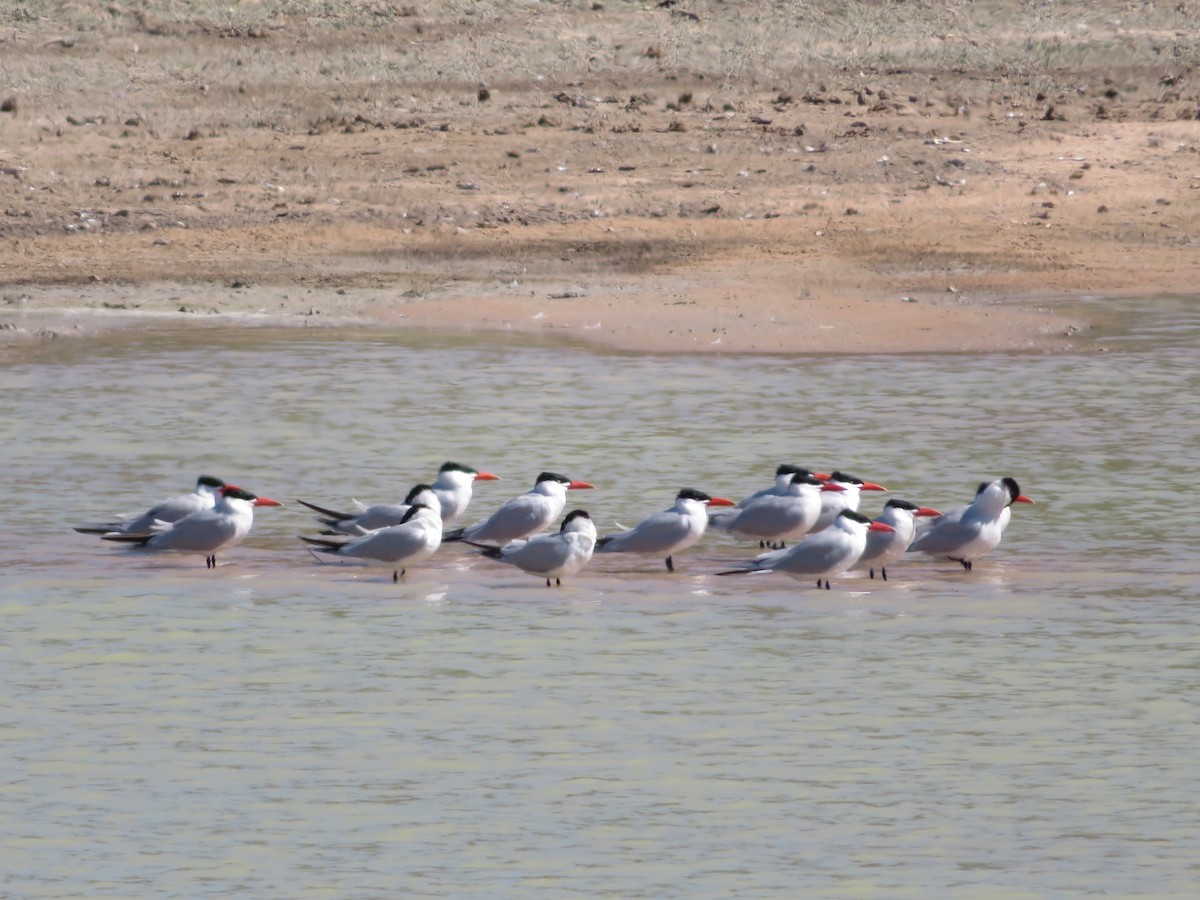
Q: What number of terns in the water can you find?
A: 15